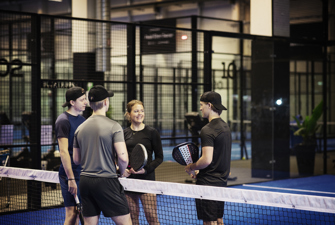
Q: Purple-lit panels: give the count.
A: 2